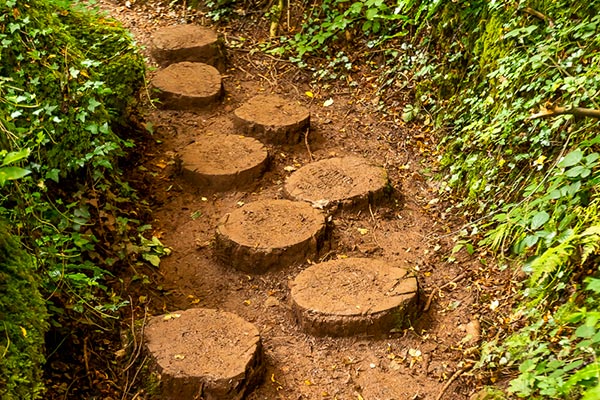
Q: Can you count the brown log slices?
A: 8